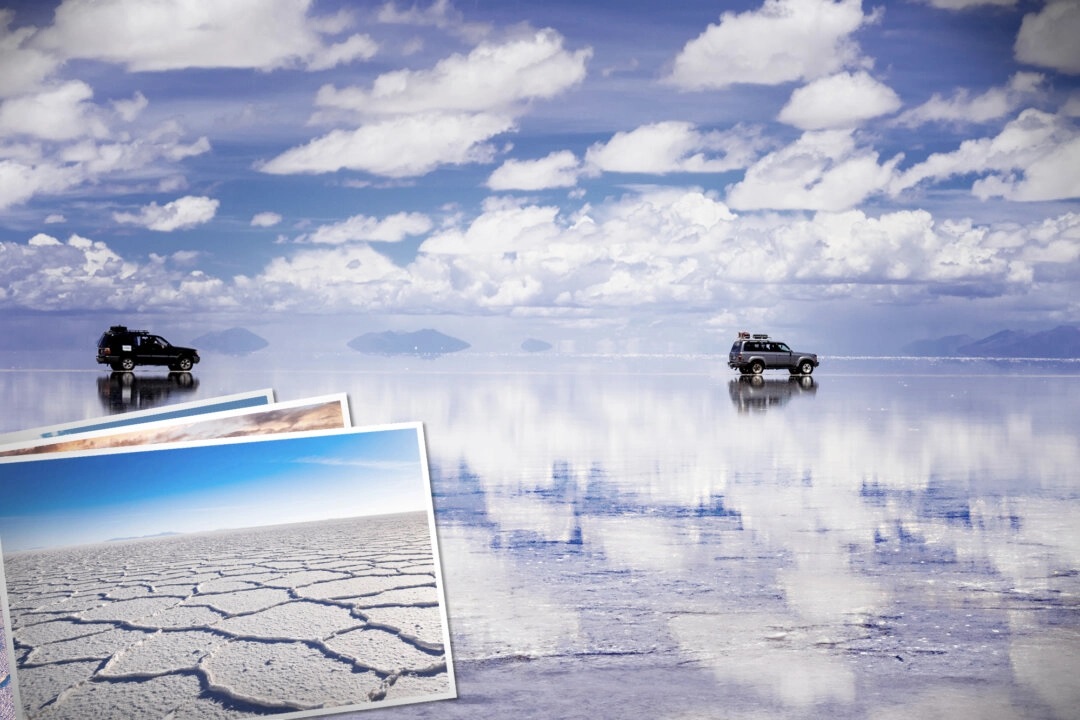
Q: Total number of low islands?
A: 3